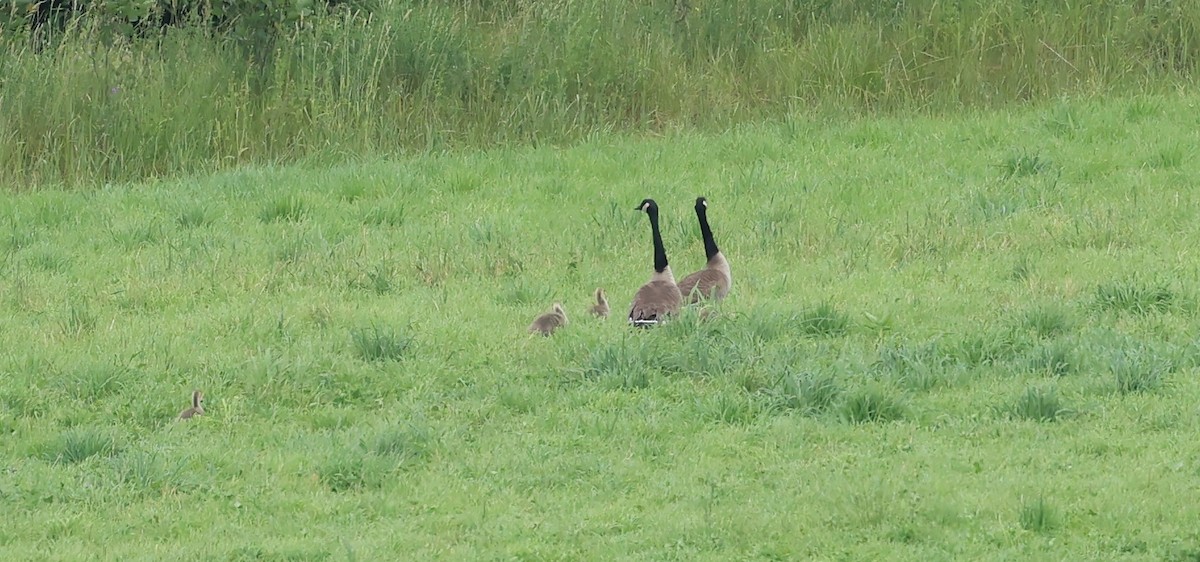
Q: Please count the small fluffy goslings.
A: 3